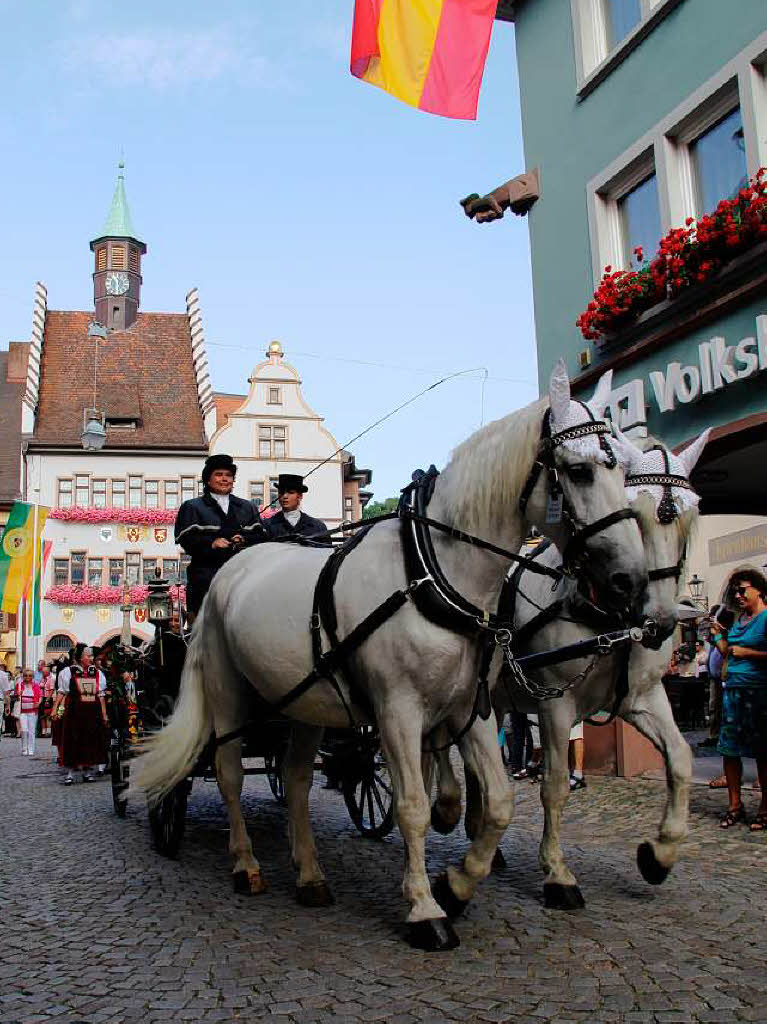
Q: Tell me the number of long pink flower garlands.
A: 2